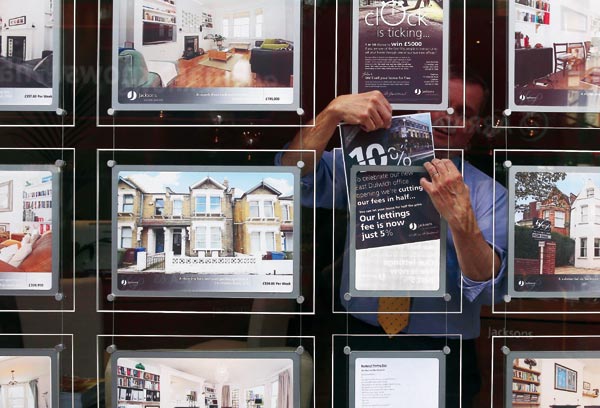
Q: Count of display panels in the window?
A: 12